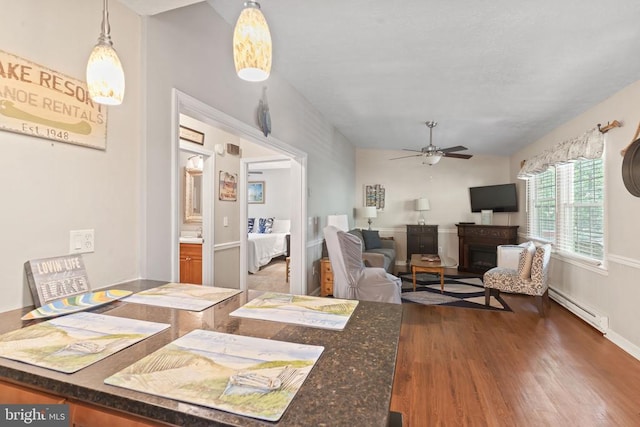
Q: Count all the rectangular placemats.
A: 4